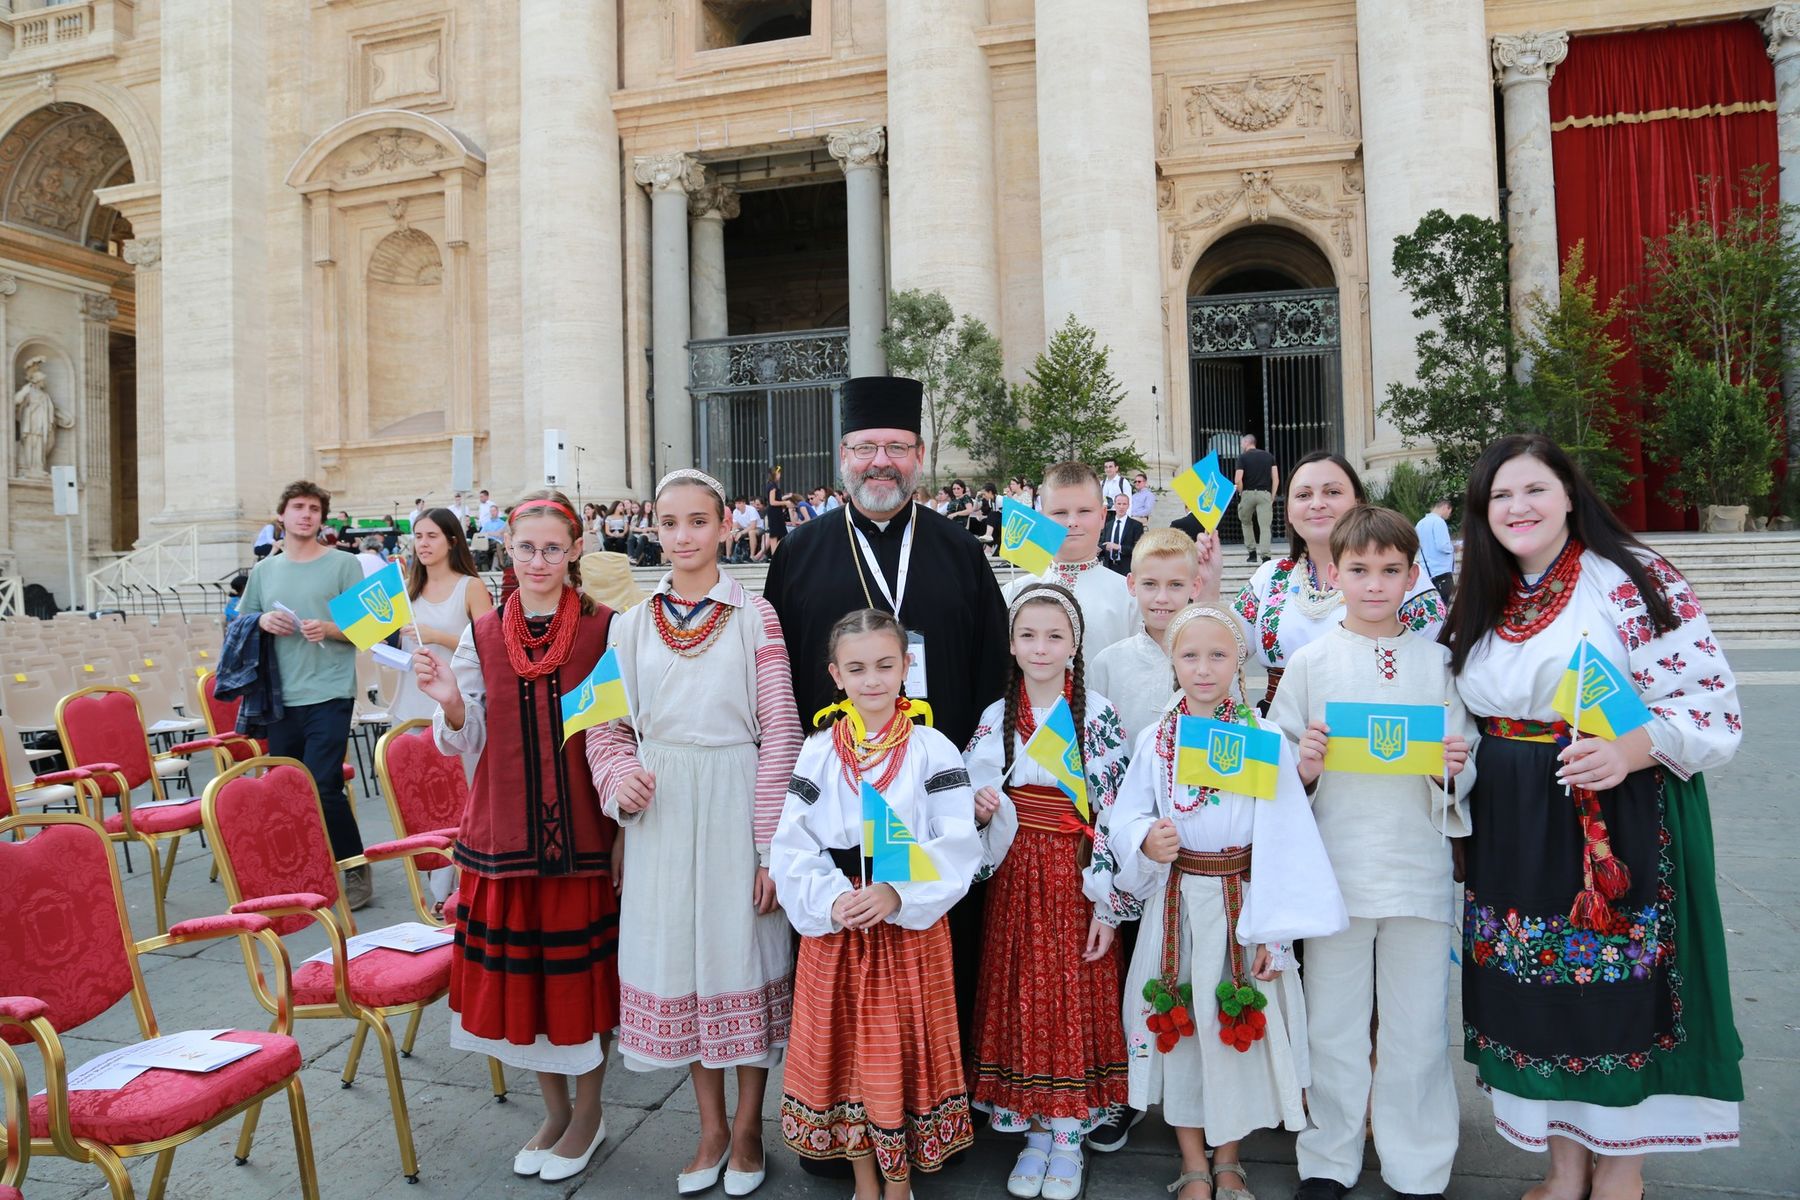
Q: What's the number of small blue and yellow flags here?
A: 9